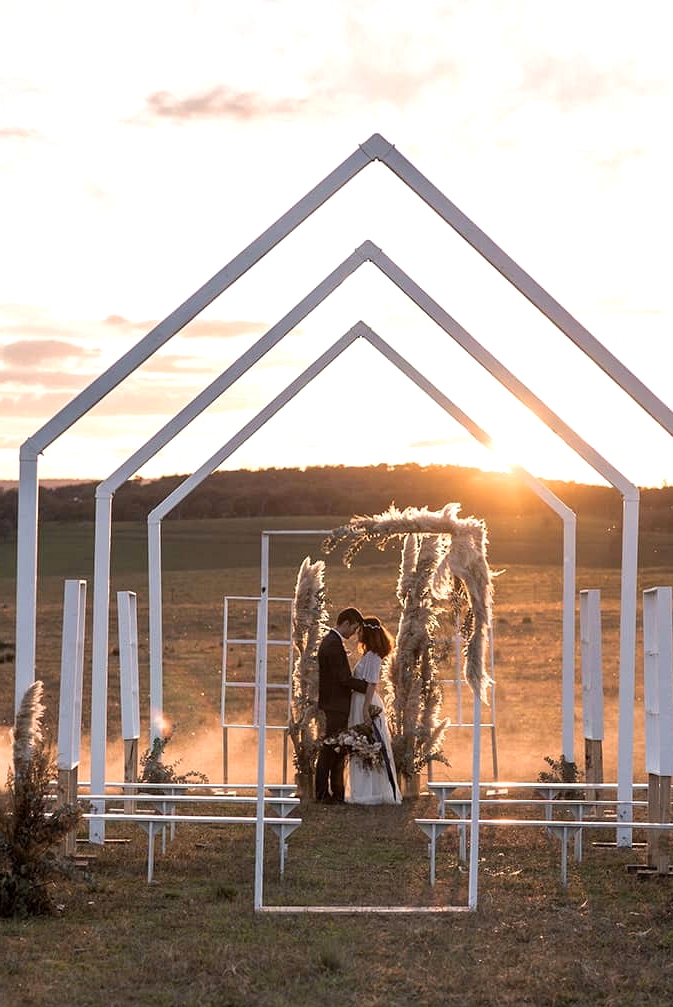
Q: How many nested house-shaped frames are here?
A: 3